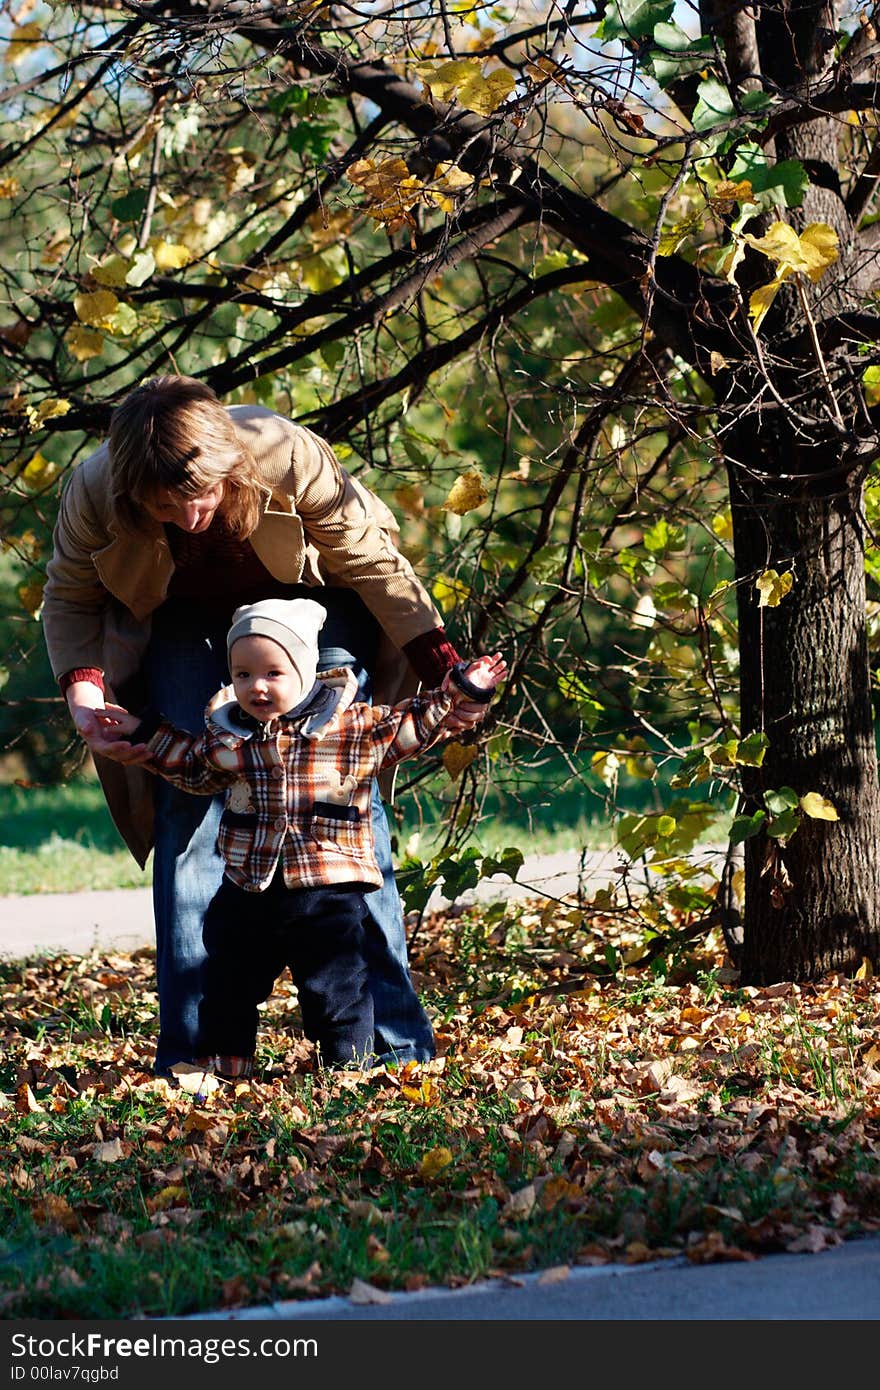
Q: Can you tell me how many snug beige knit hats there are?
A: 1